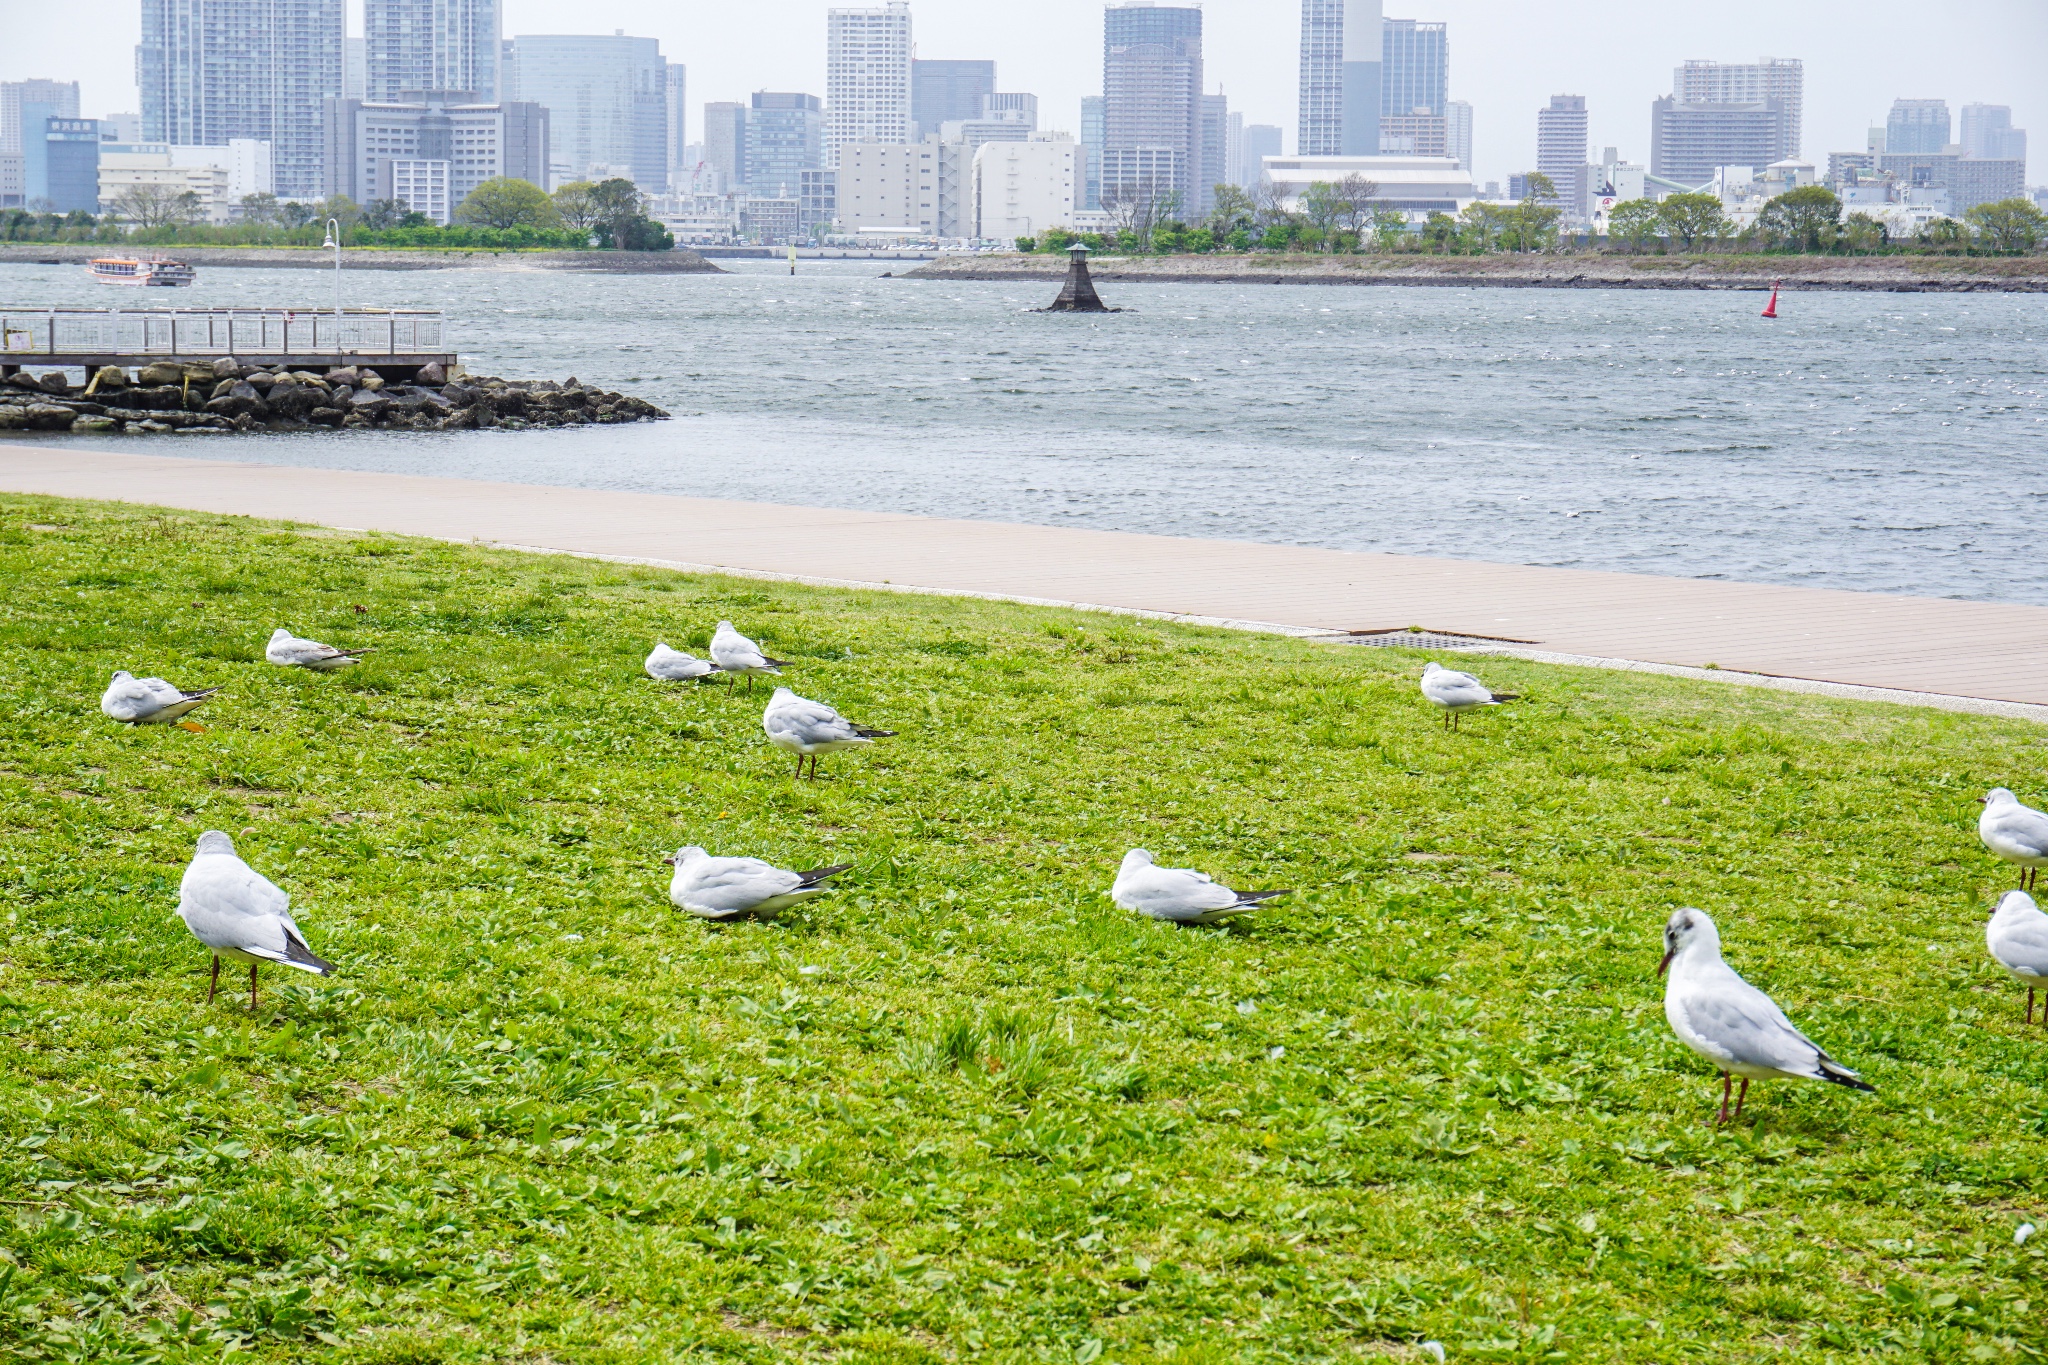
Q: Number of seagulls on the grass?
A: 12